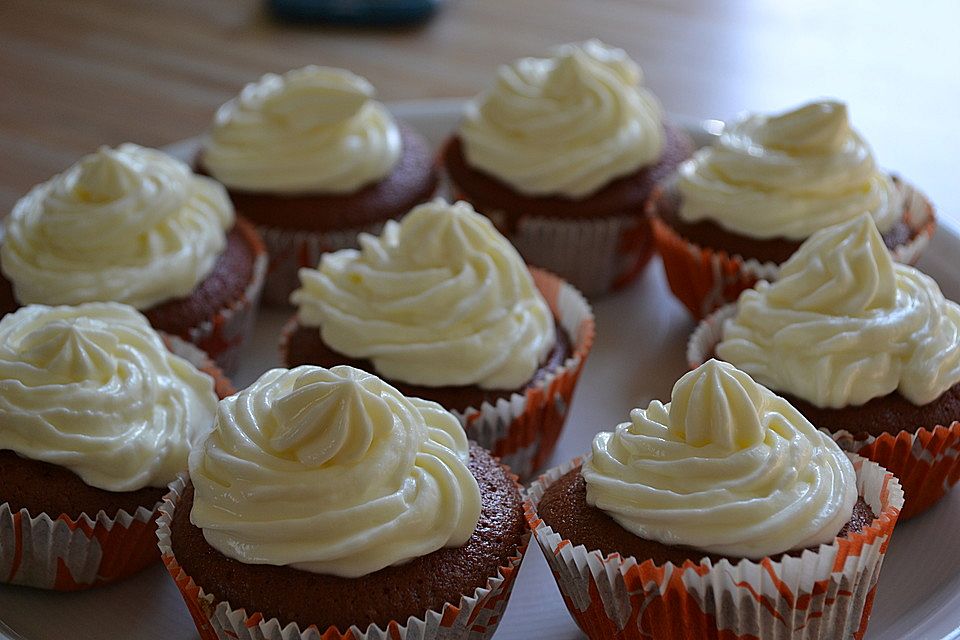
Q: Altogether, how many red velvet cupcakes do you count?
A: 9